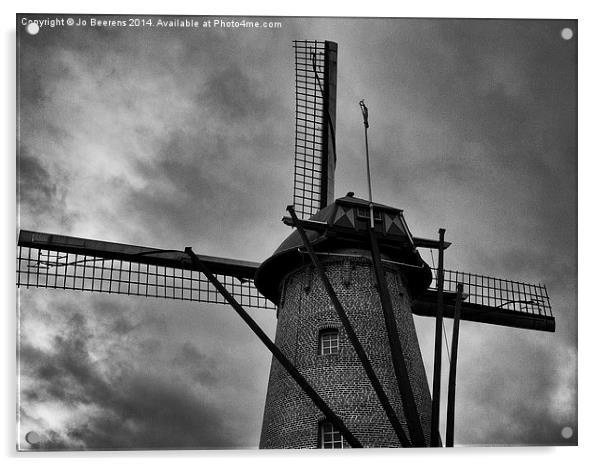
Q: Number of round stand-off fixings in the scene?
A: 4